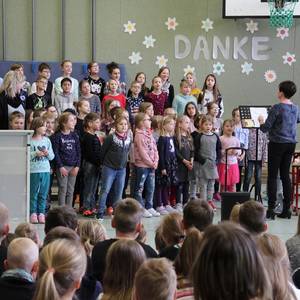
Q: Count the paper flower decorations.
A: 13